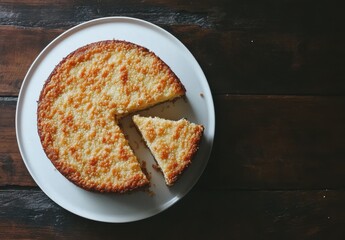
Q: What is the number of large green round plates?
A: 0